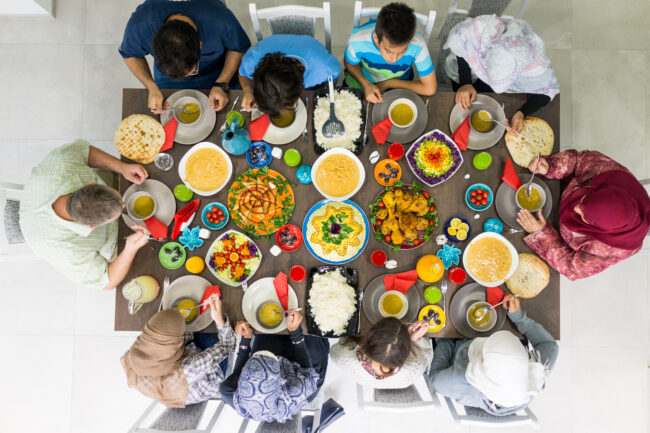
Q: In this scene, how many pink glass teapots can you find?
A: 0